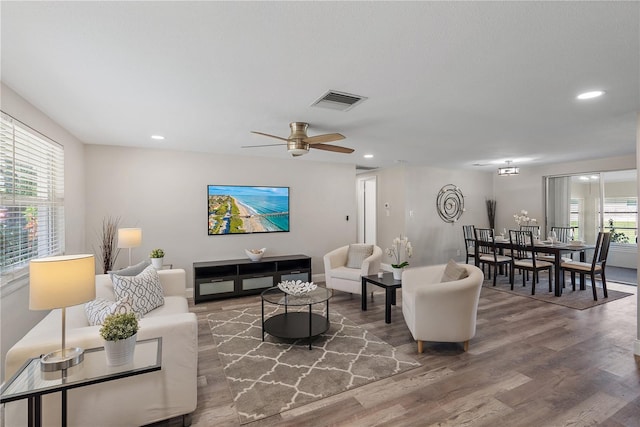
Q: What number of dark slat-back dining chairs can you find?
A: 6